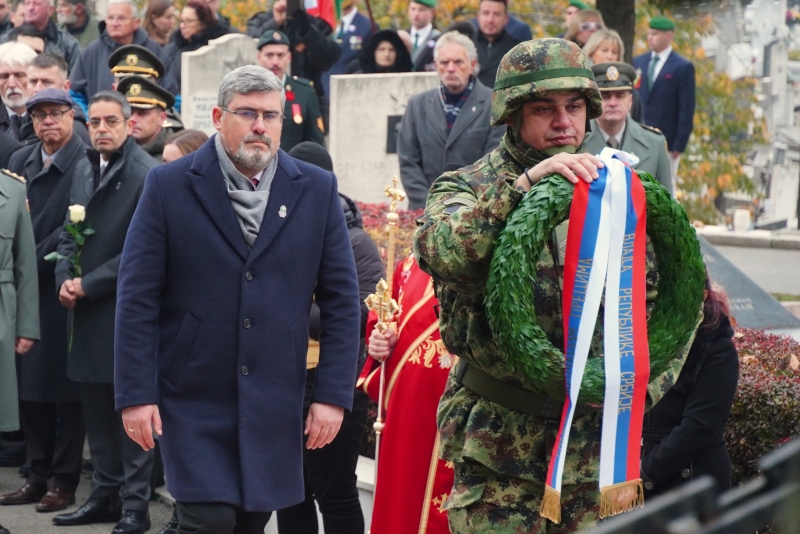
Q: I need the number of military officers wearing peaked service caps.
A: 3